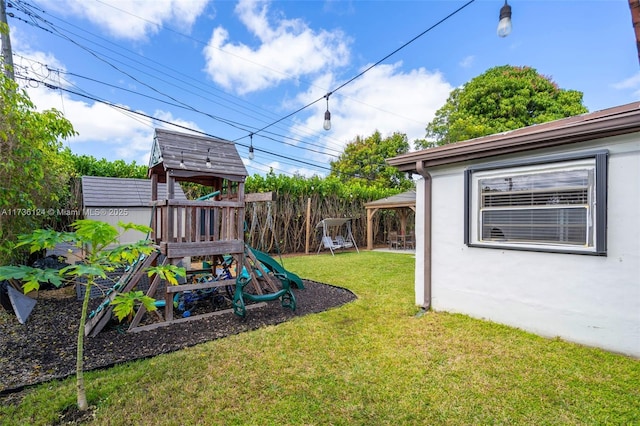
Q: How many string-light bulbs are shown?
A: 5